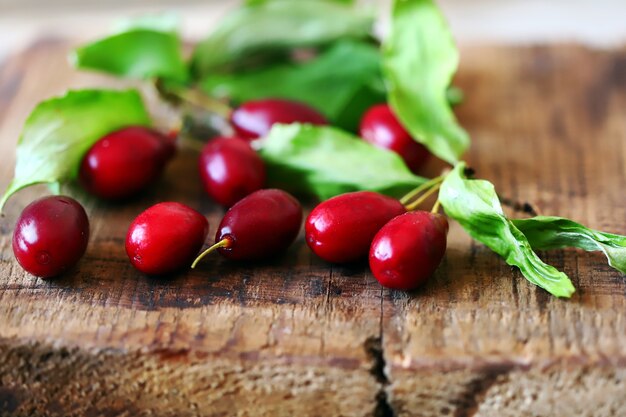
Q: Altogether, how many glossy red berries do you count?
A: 9